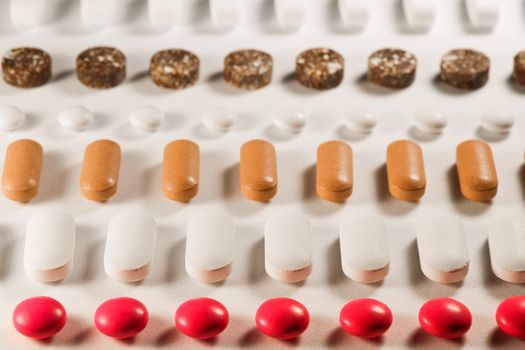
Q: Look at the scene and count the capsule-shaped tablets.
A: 14